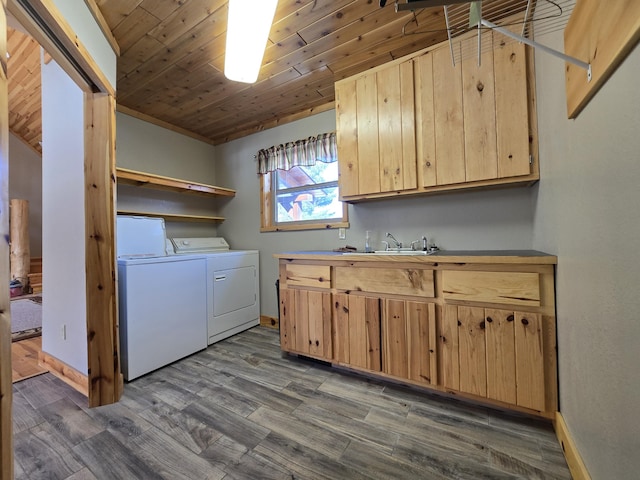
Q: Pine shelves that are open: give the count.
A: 2